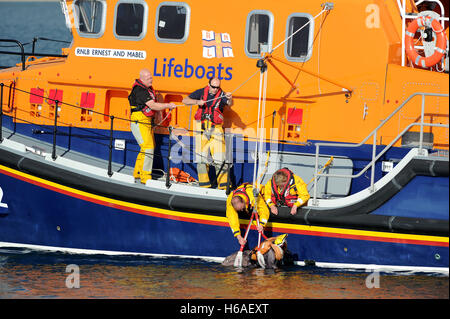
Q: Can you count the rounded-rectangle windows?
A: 5